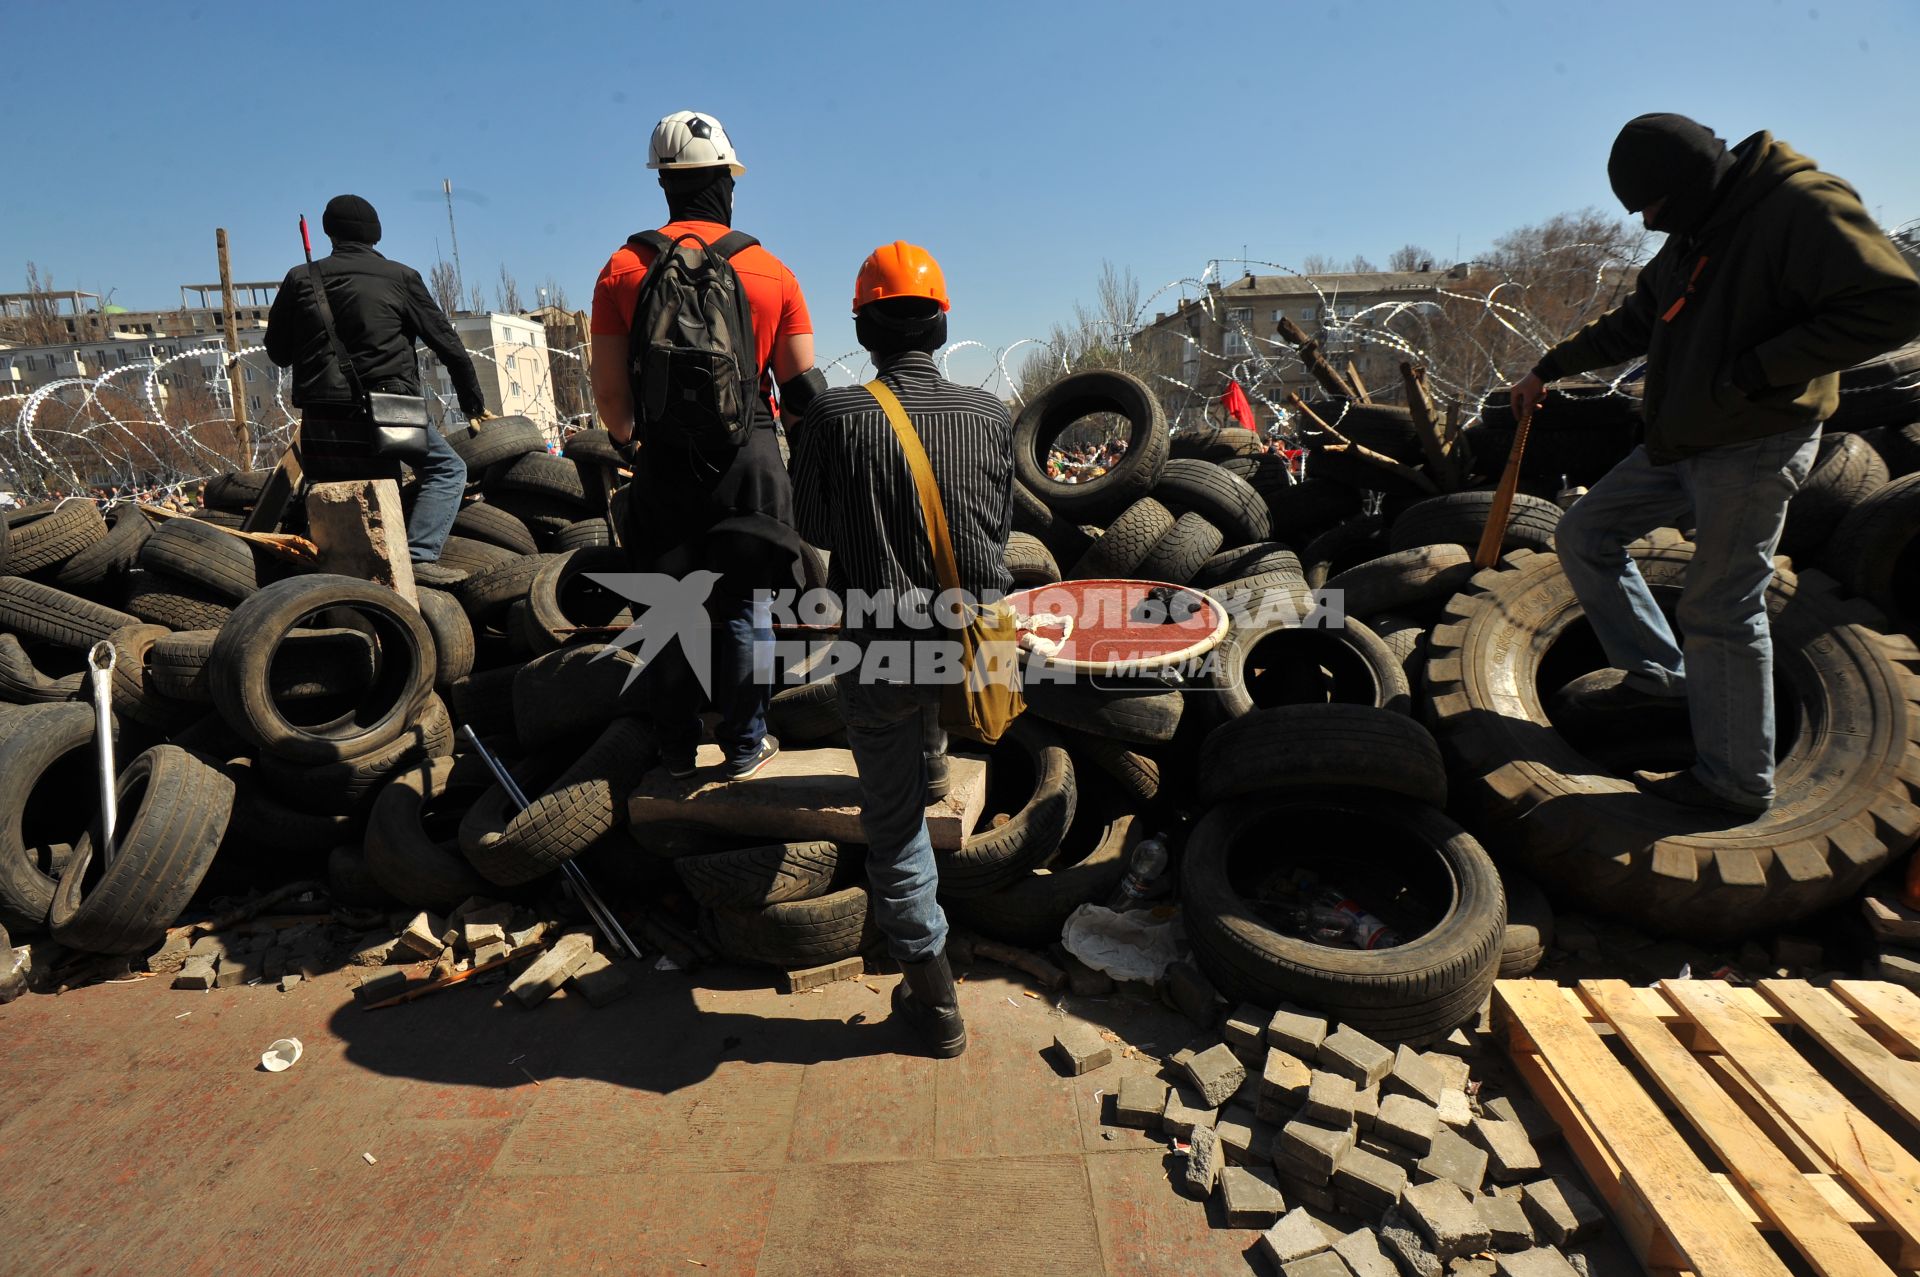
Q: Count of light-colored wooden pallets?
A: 1